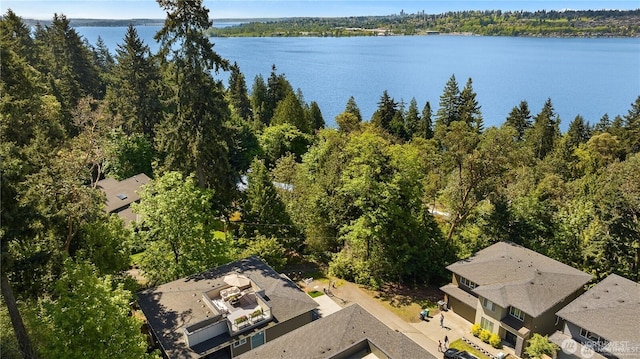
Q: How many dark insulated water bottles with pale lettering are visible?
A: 0